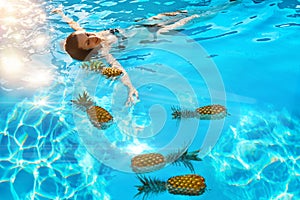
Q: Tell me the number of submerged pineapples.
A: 5